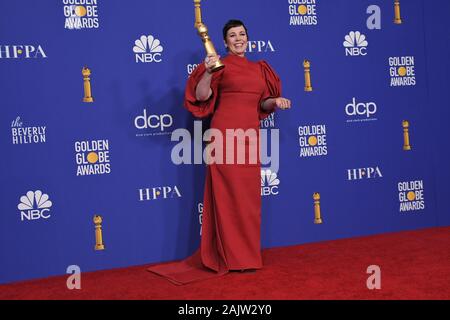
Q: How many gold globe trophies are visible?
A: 8